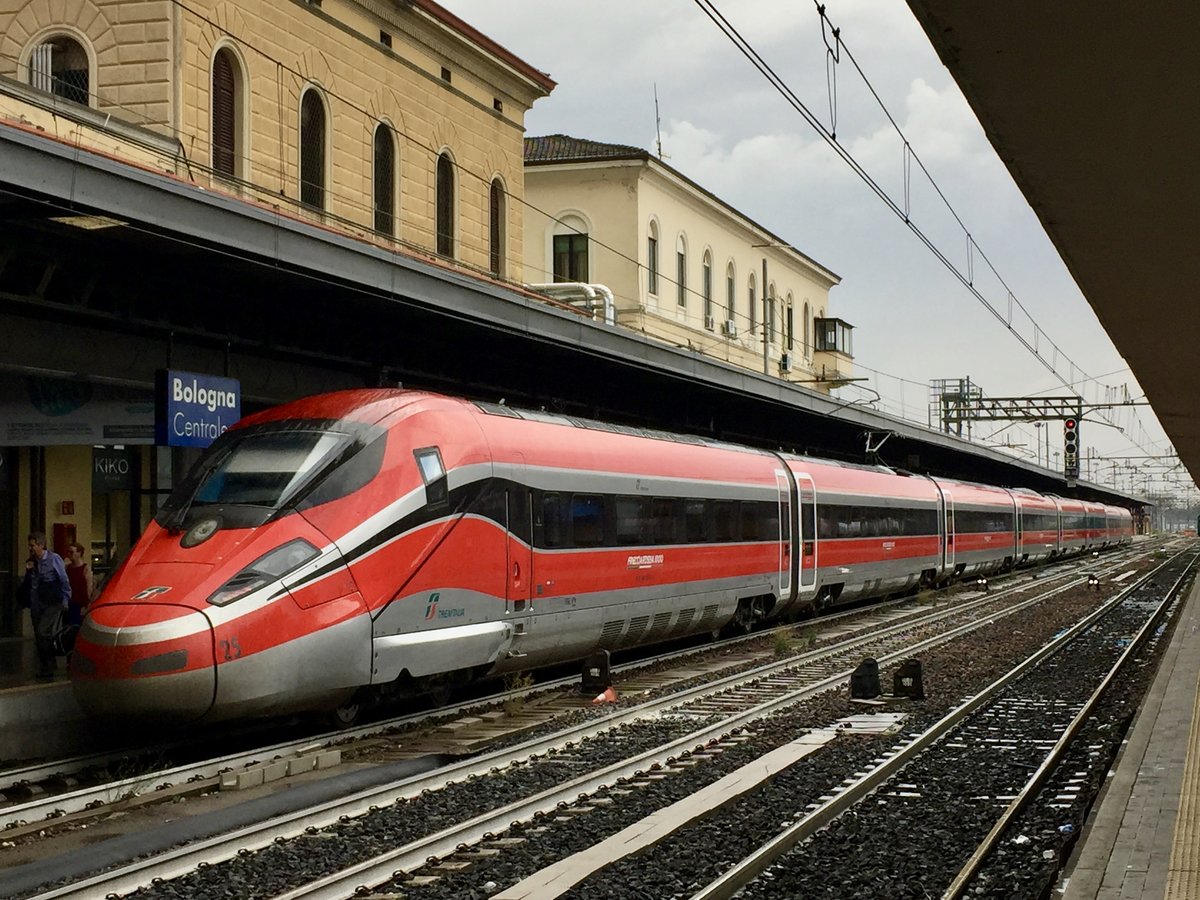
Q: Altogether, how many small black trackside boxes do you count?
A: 3